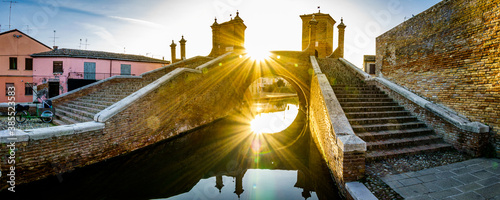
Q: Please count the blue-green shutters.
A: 2